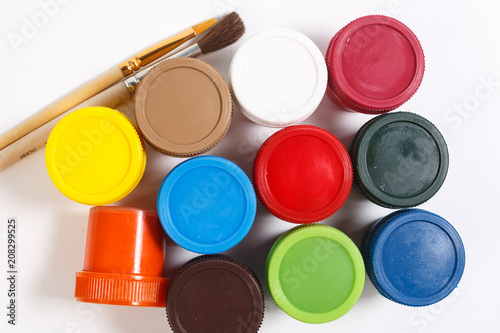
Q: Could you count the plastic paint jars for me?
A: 11